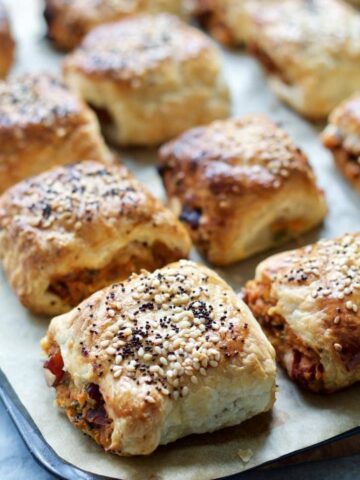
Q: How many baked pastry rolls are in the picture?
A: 11